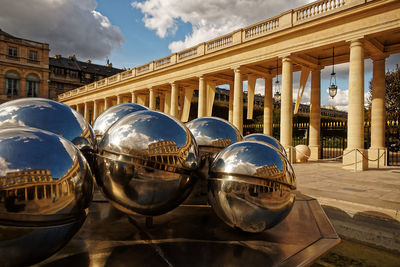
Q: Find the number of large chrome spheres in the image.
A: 7